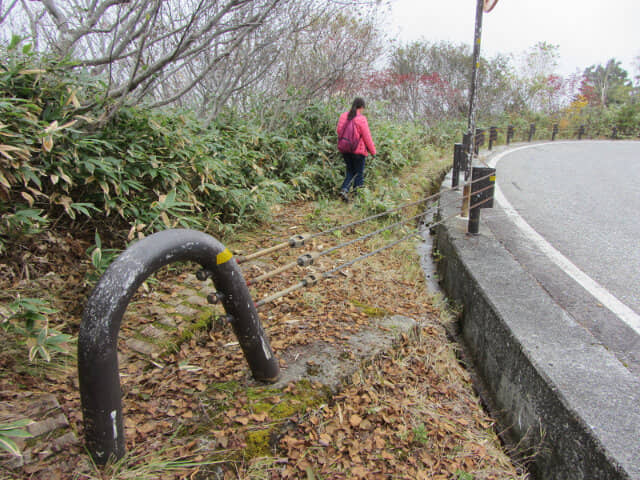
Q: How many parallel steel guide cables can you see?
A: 3